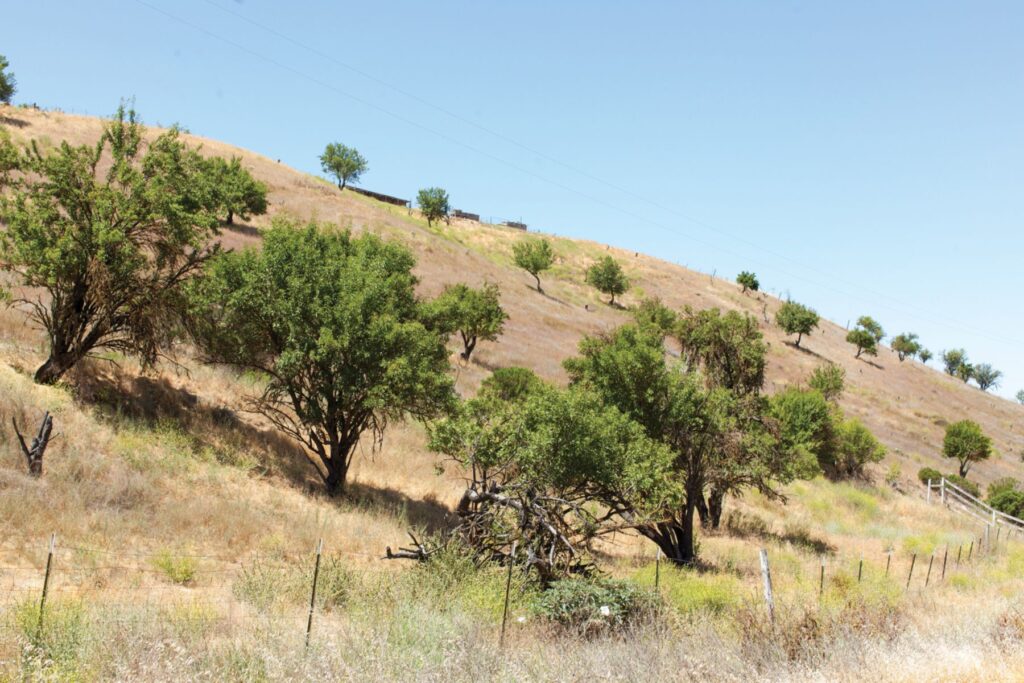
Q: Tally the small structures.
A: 3